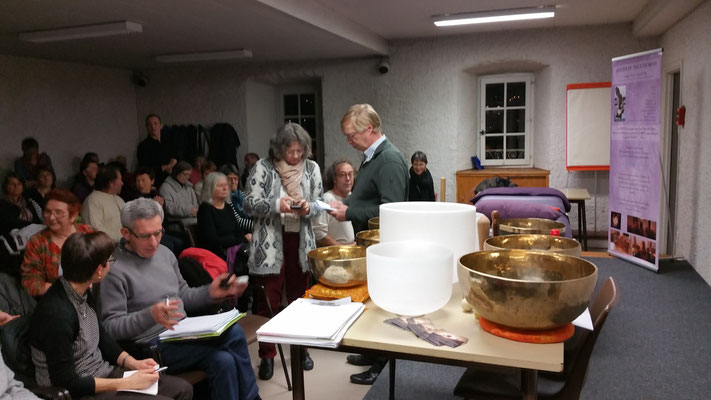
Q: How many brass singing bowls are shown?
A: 6